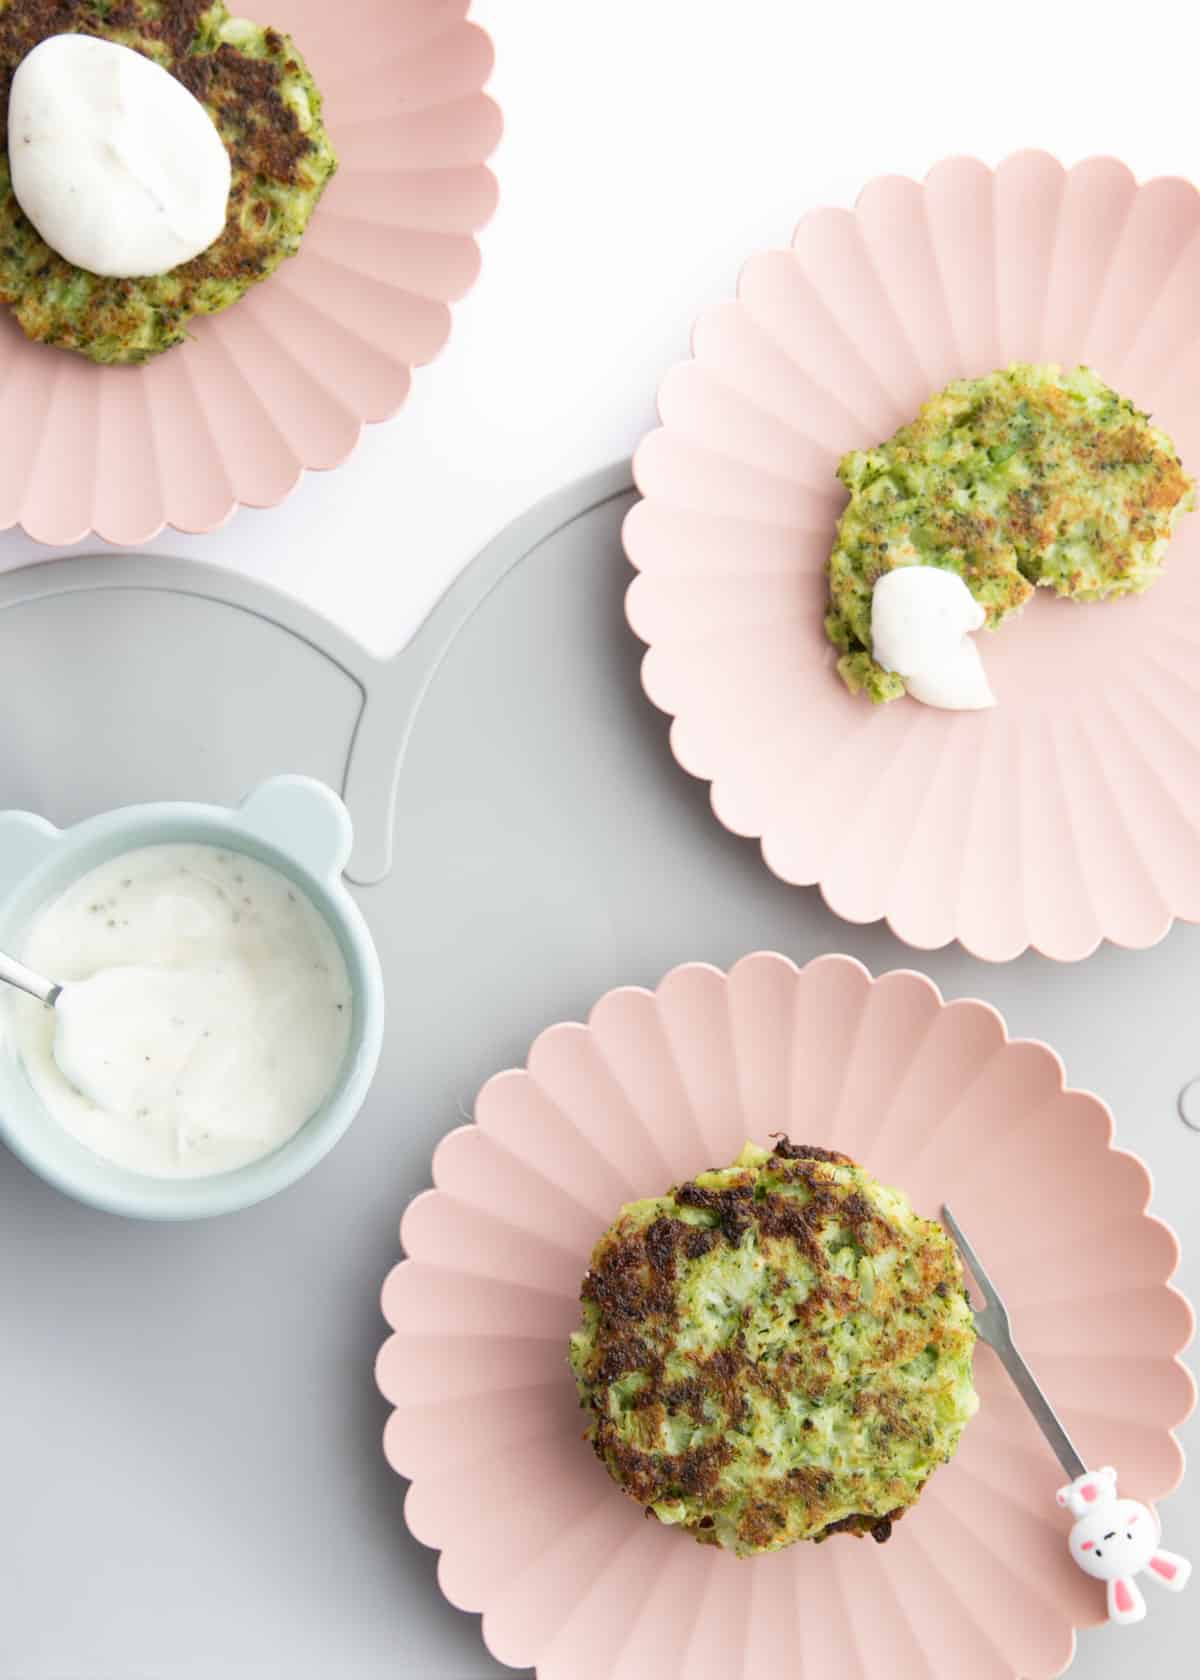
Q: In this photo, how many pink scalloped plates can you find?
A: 3